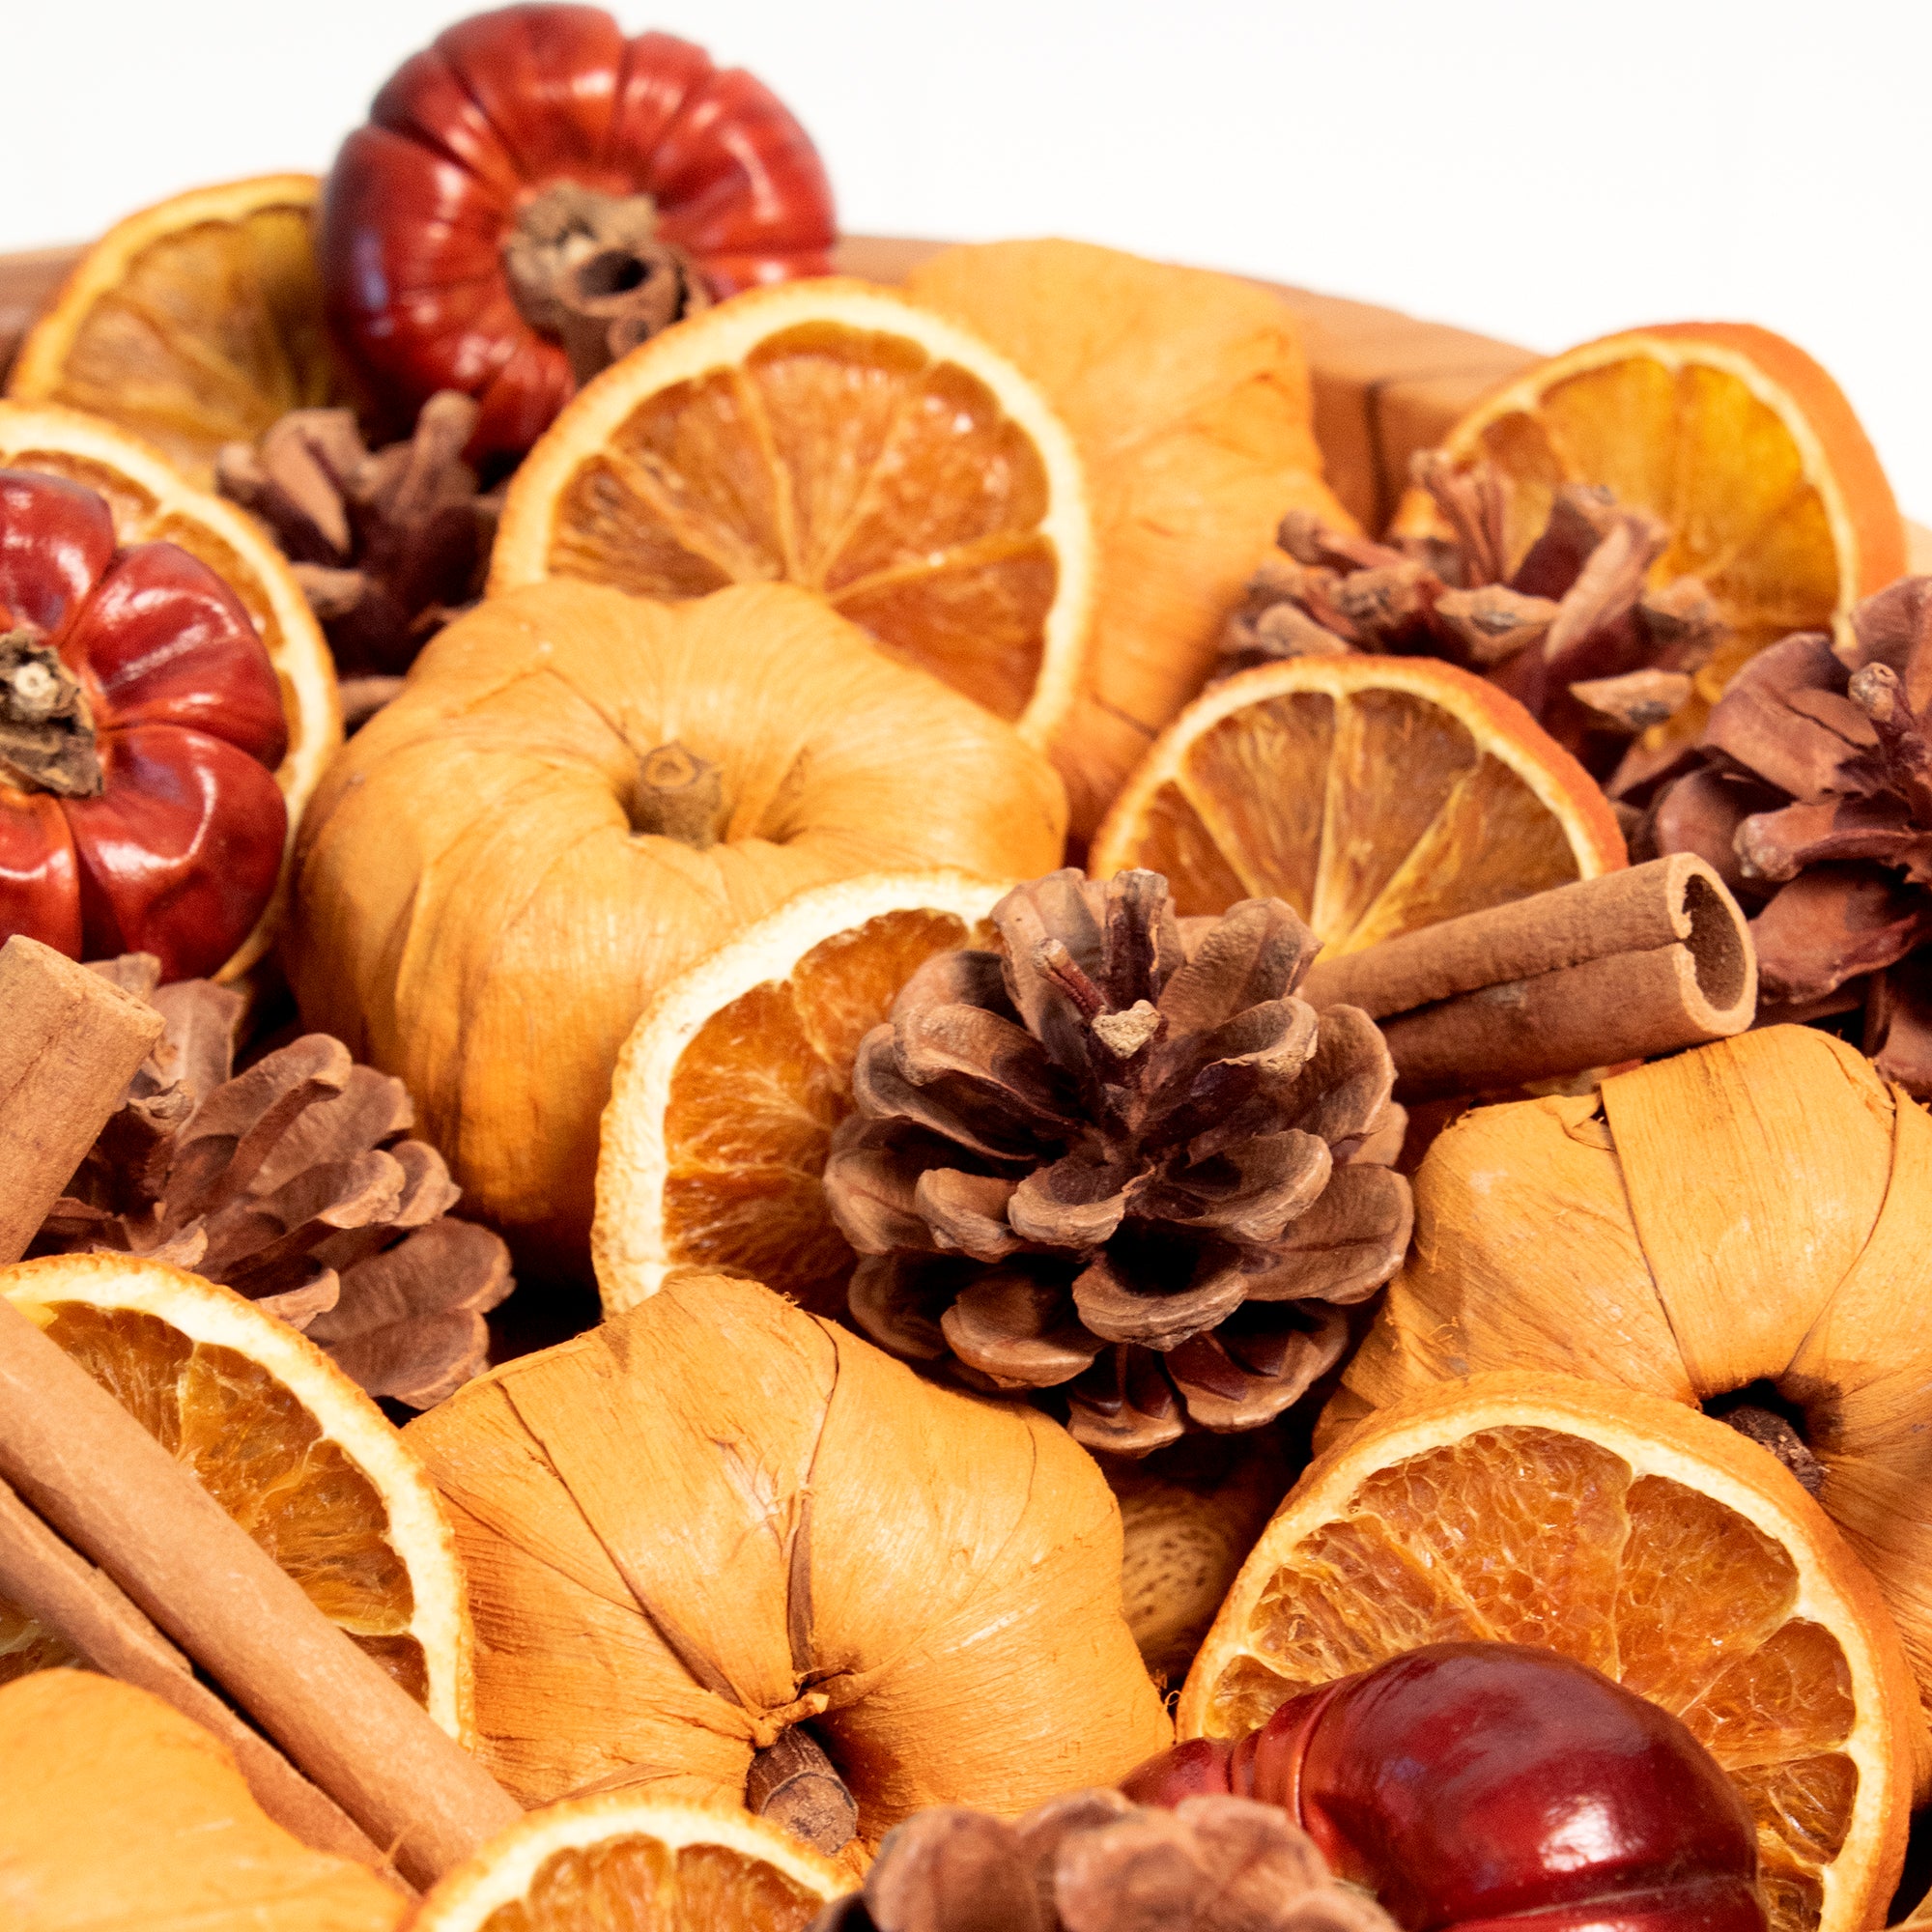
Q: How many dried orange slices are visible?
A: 9